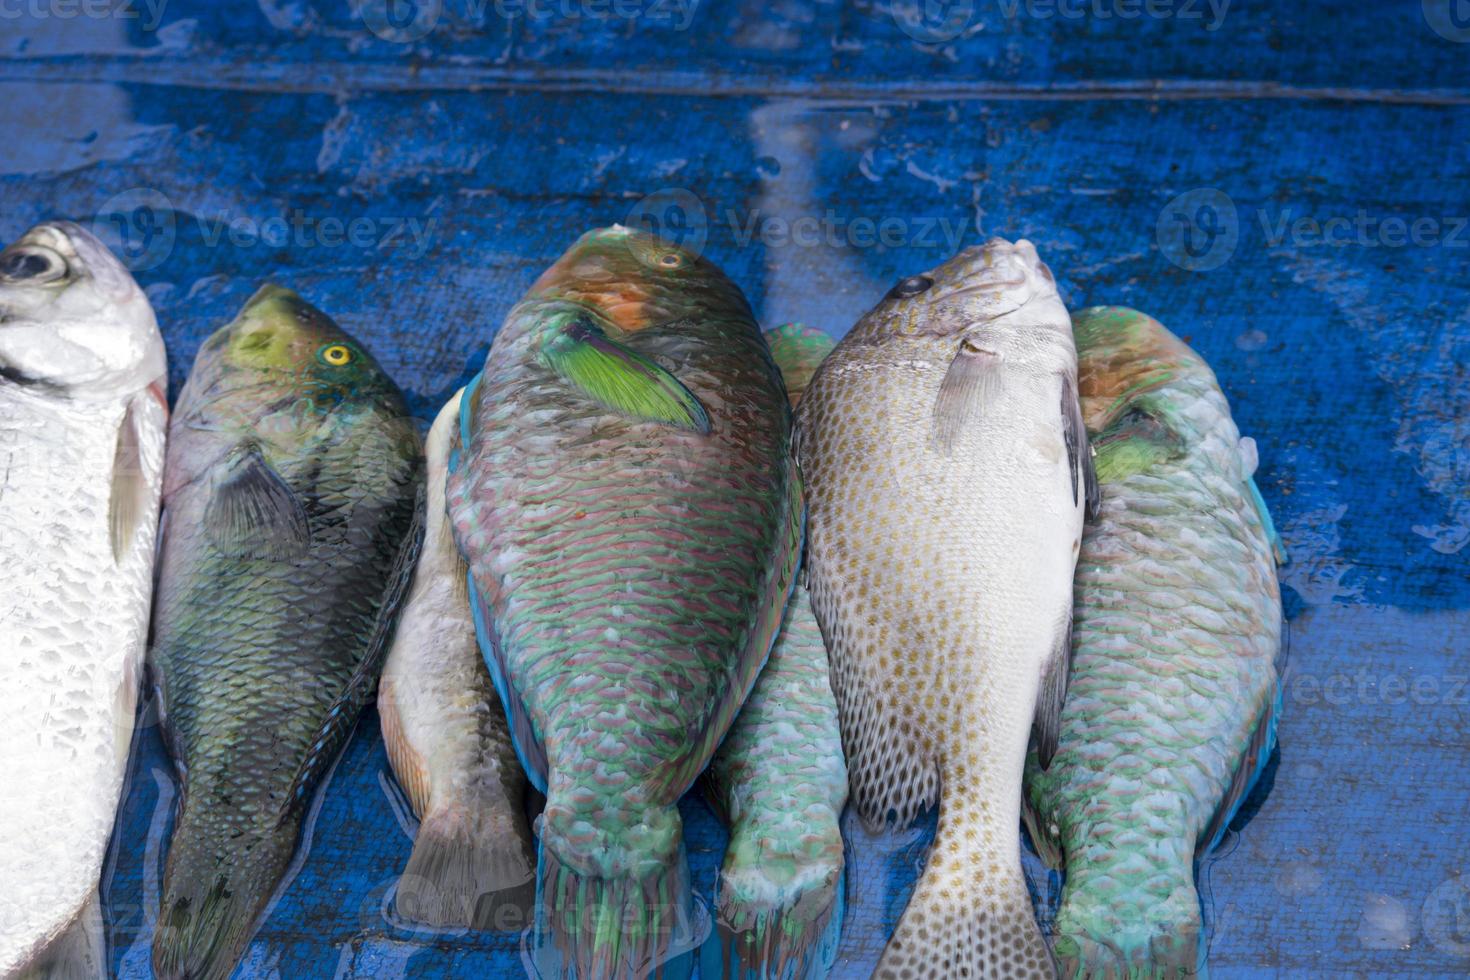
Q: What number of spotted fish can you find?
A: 1